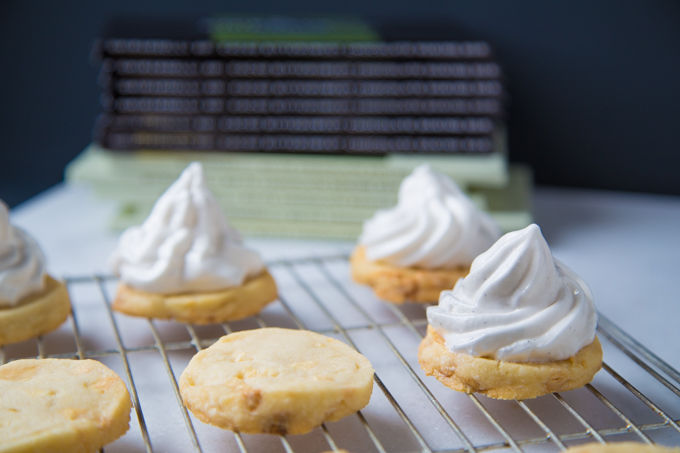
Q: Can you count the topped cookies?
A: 4